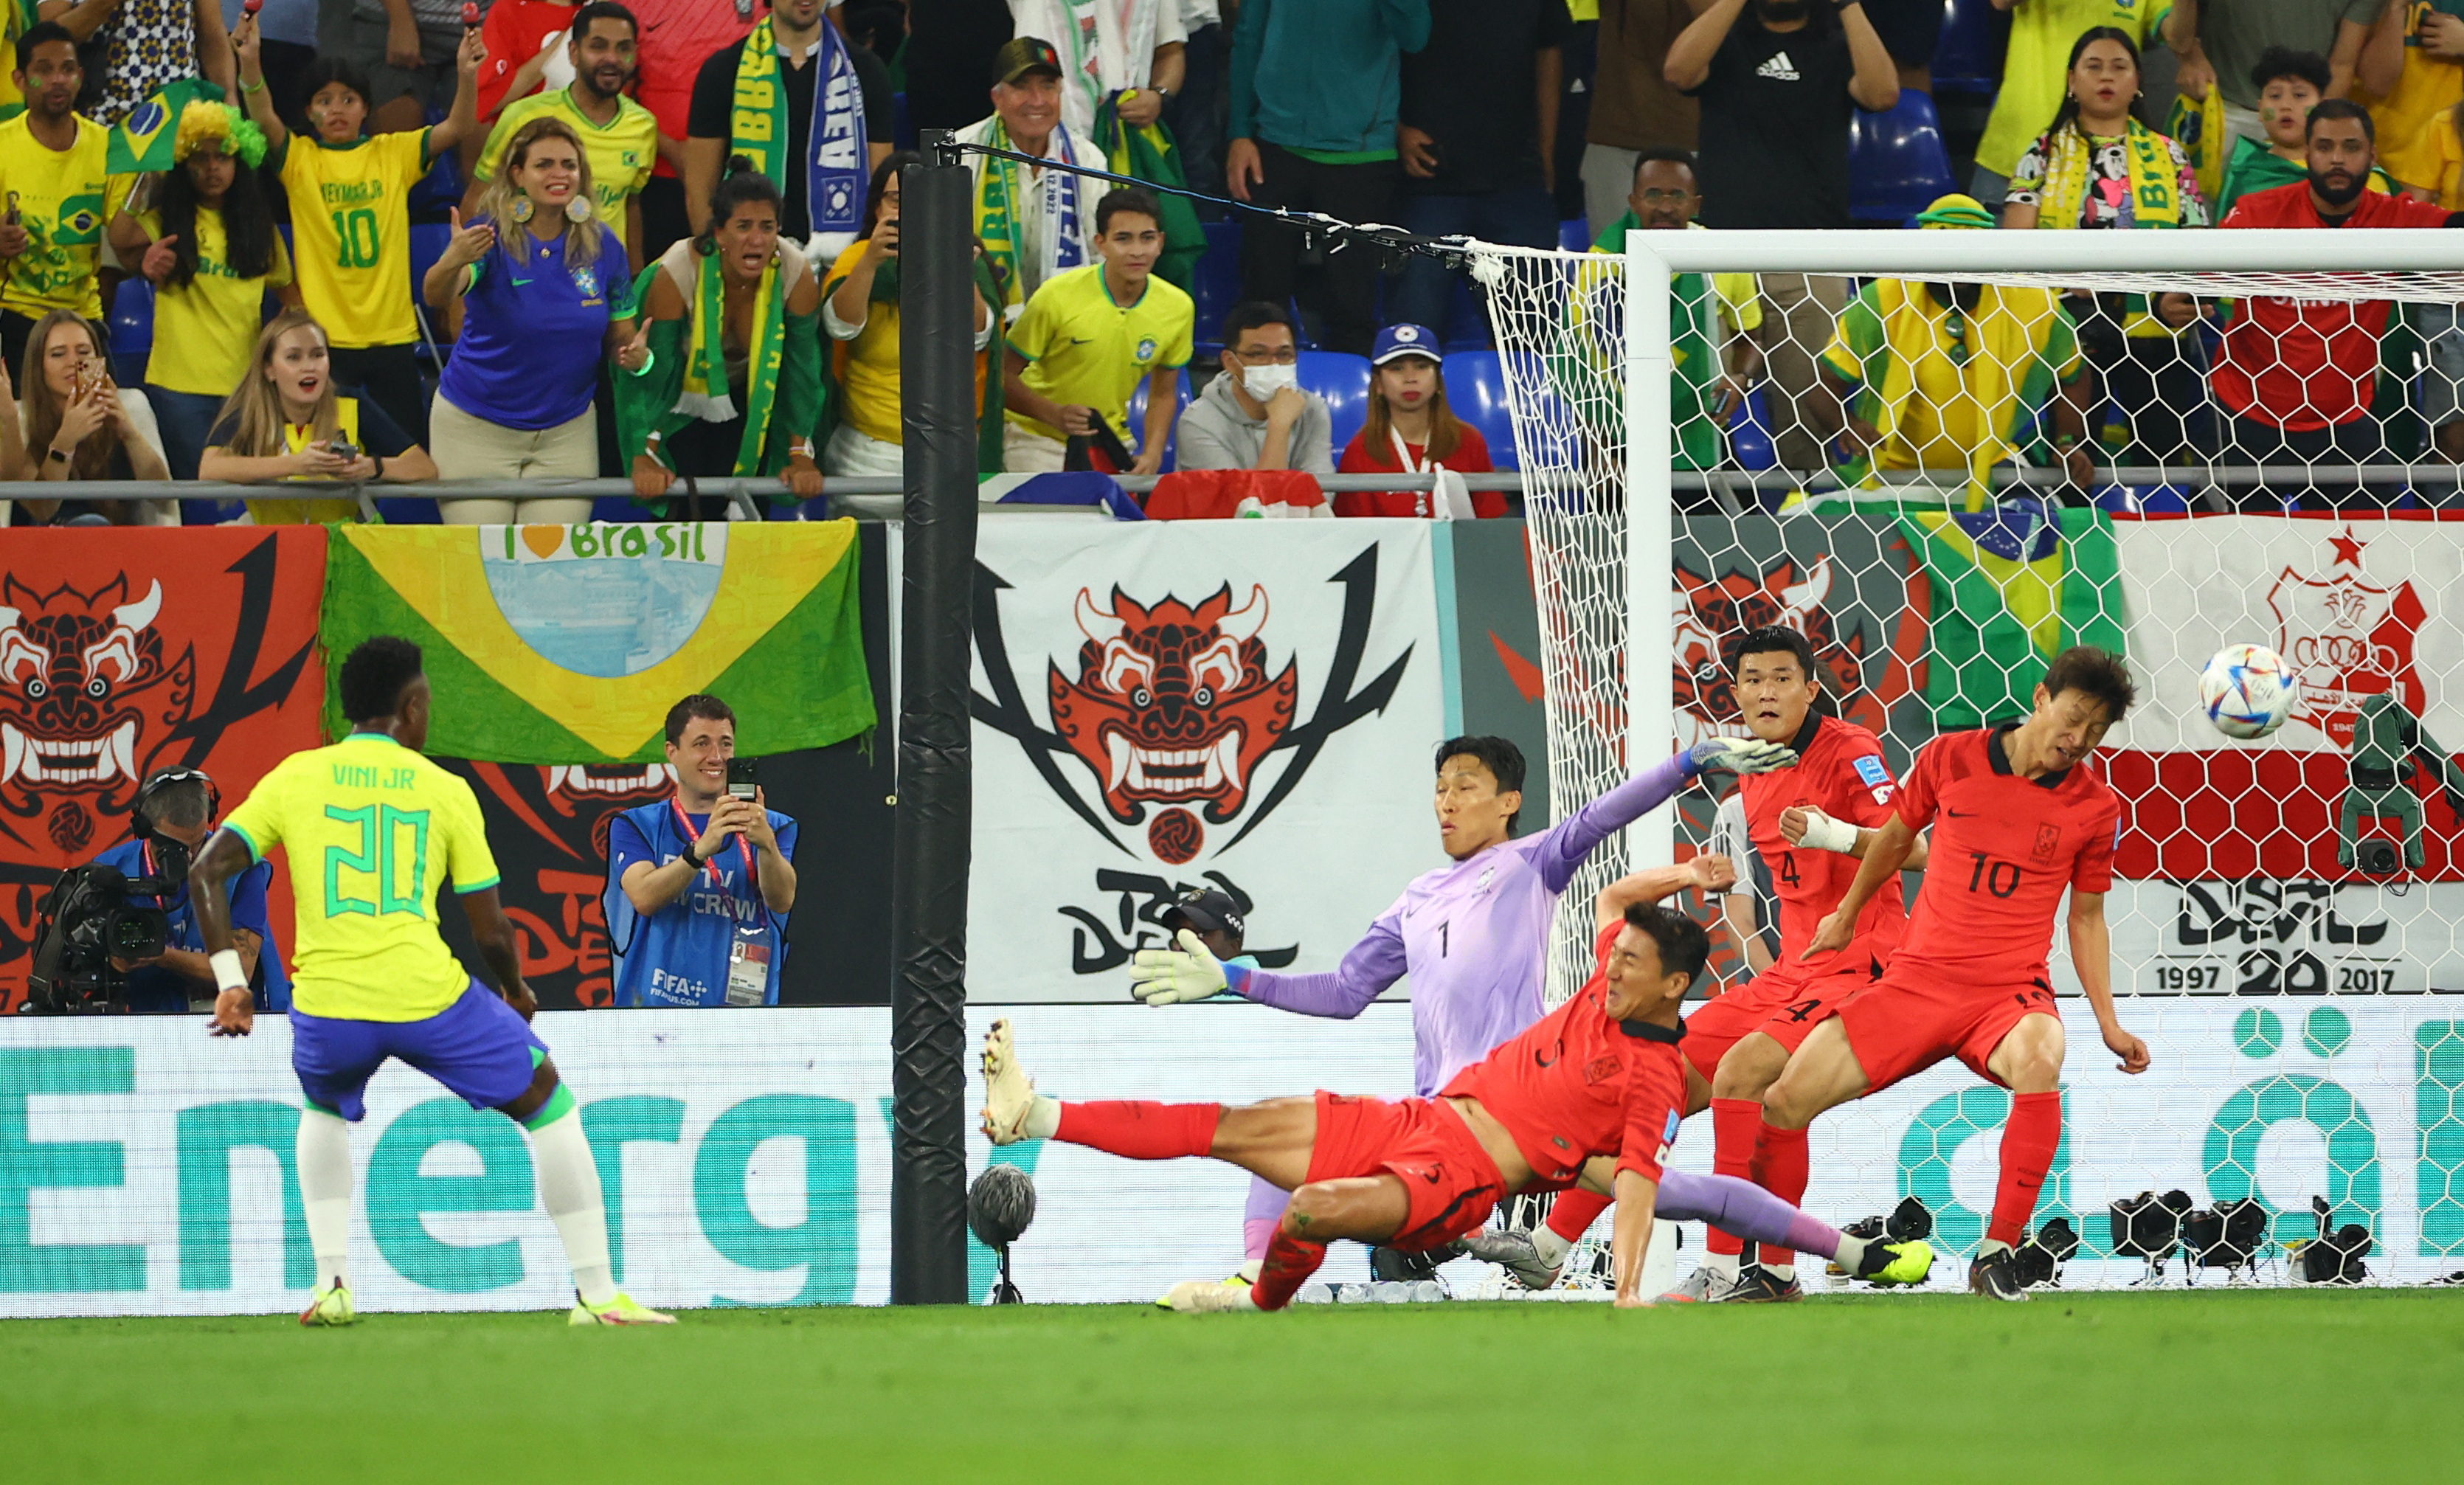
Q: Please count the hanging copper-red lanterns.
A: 0